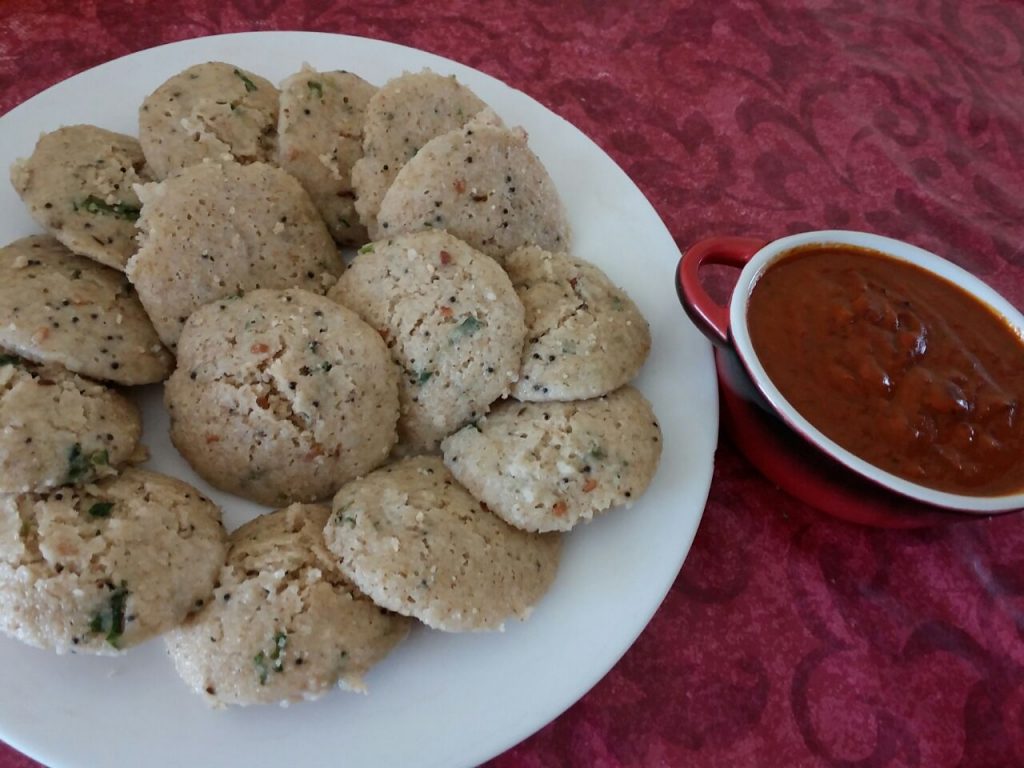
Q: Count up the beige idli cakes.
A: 15